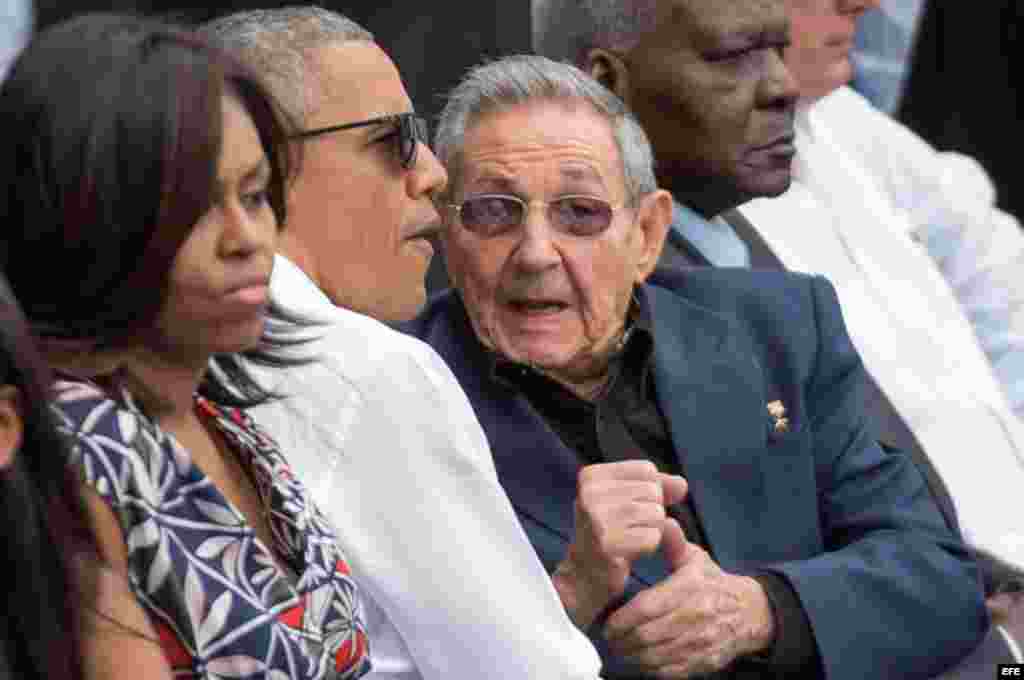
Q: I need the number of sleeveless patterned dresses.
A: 1